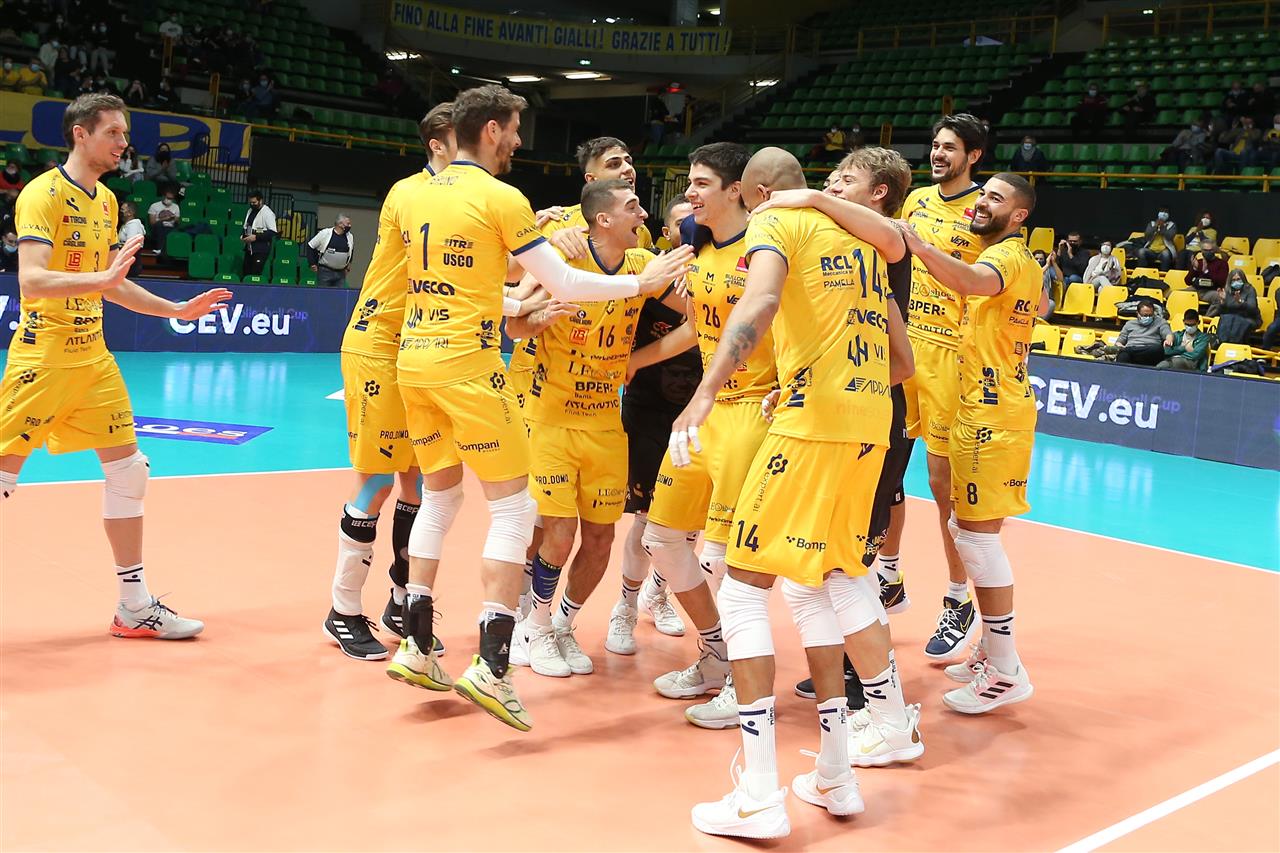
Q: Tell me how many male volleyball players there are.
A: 12